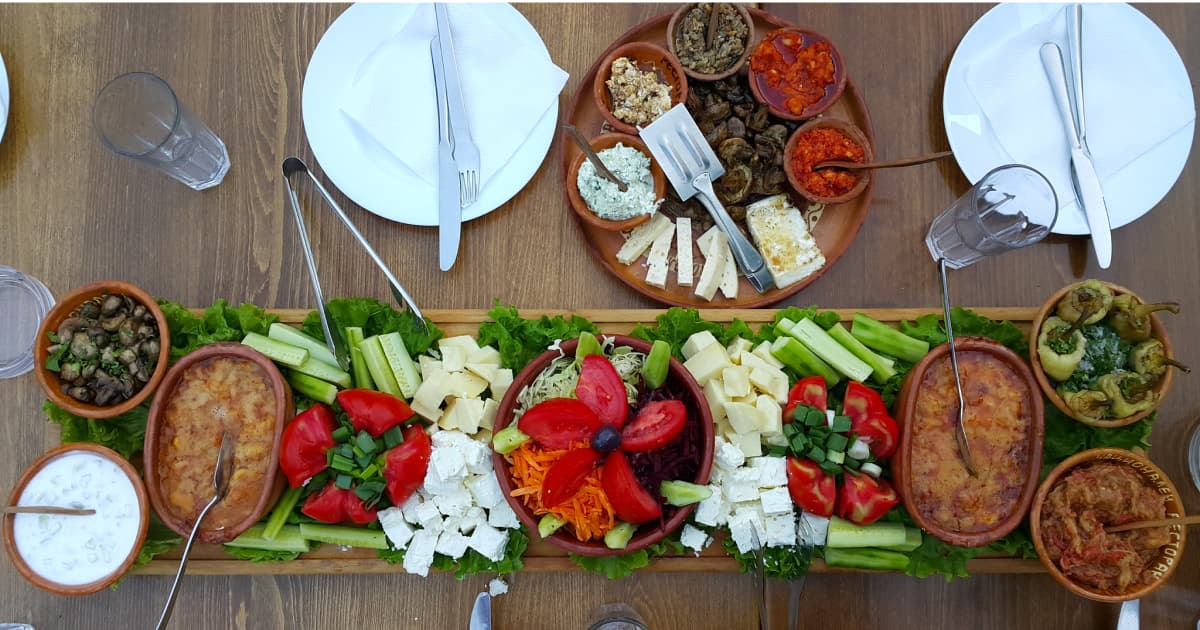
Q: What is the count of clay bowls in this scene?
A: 12